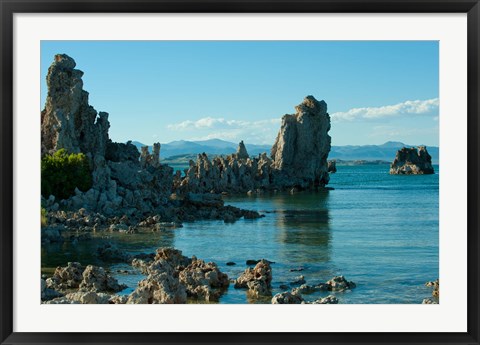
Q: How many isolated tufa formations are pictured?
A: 1